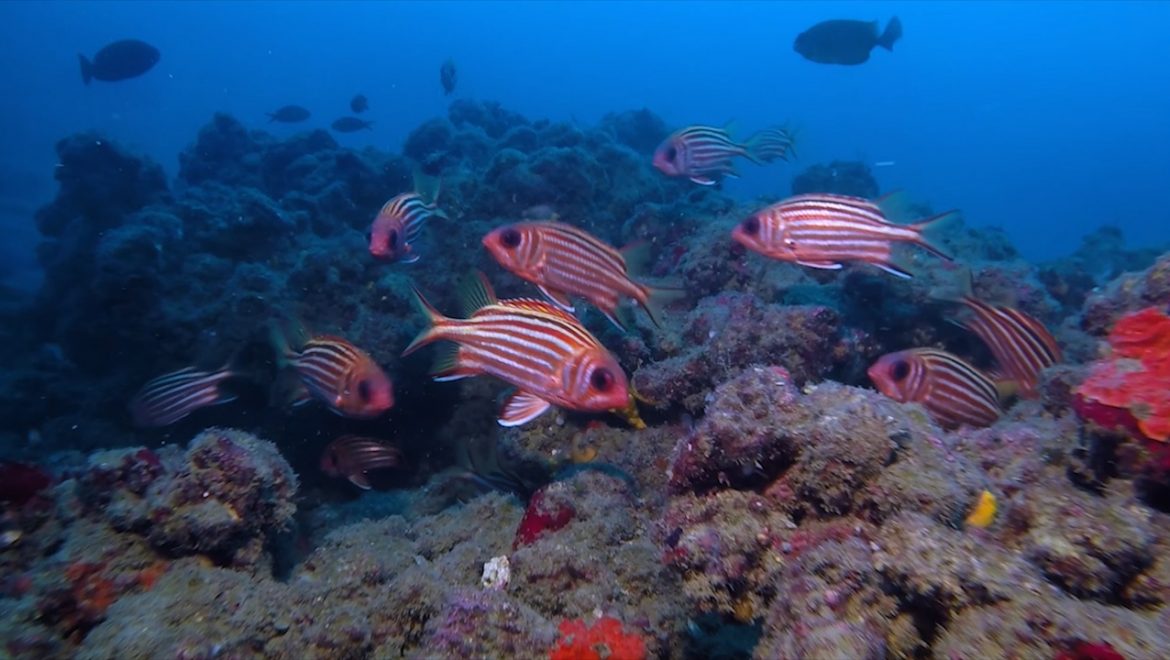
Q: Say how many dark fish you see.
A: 6